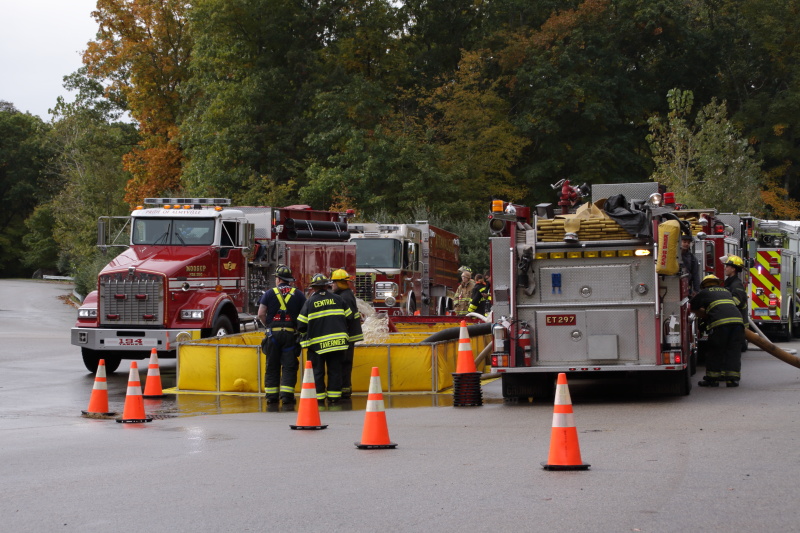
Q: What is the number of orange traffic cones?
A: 7